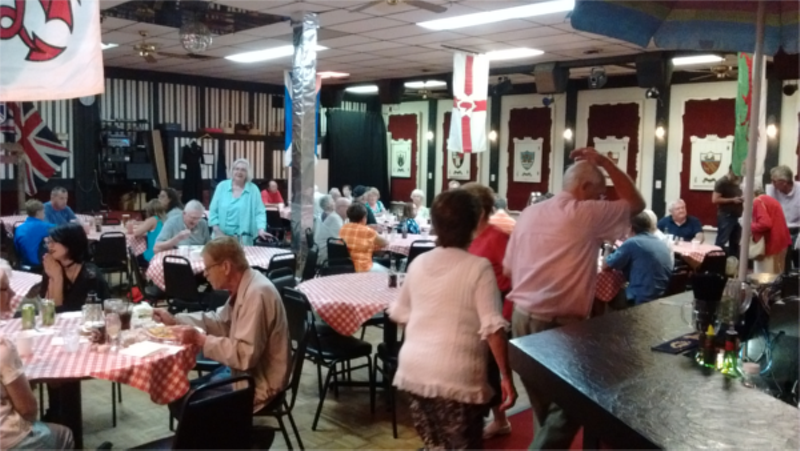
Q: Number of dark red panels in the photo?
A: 5